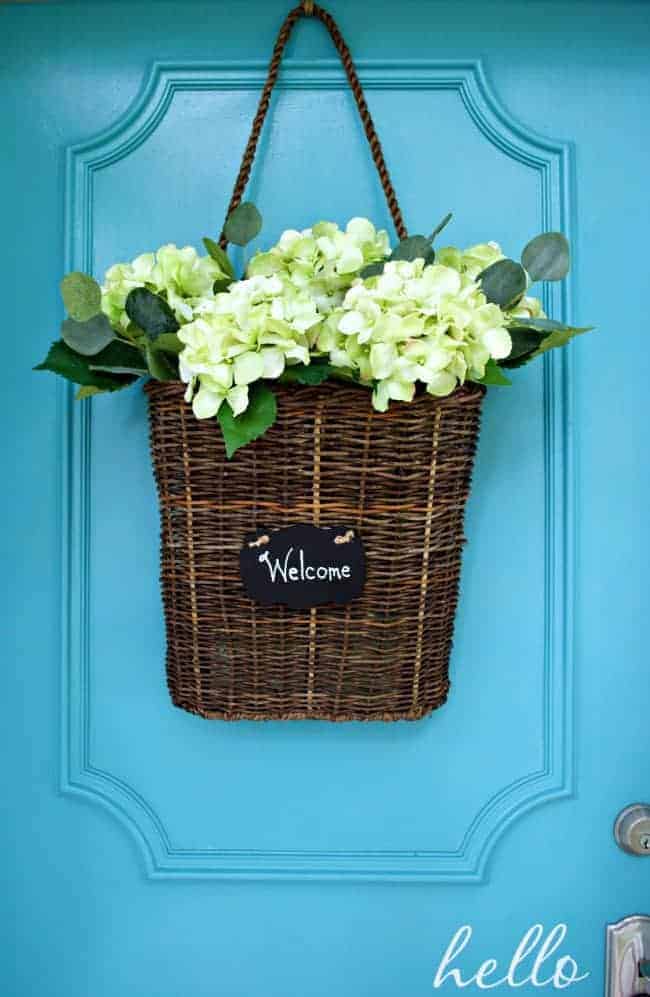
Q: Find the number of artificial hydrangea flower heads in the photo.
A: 5